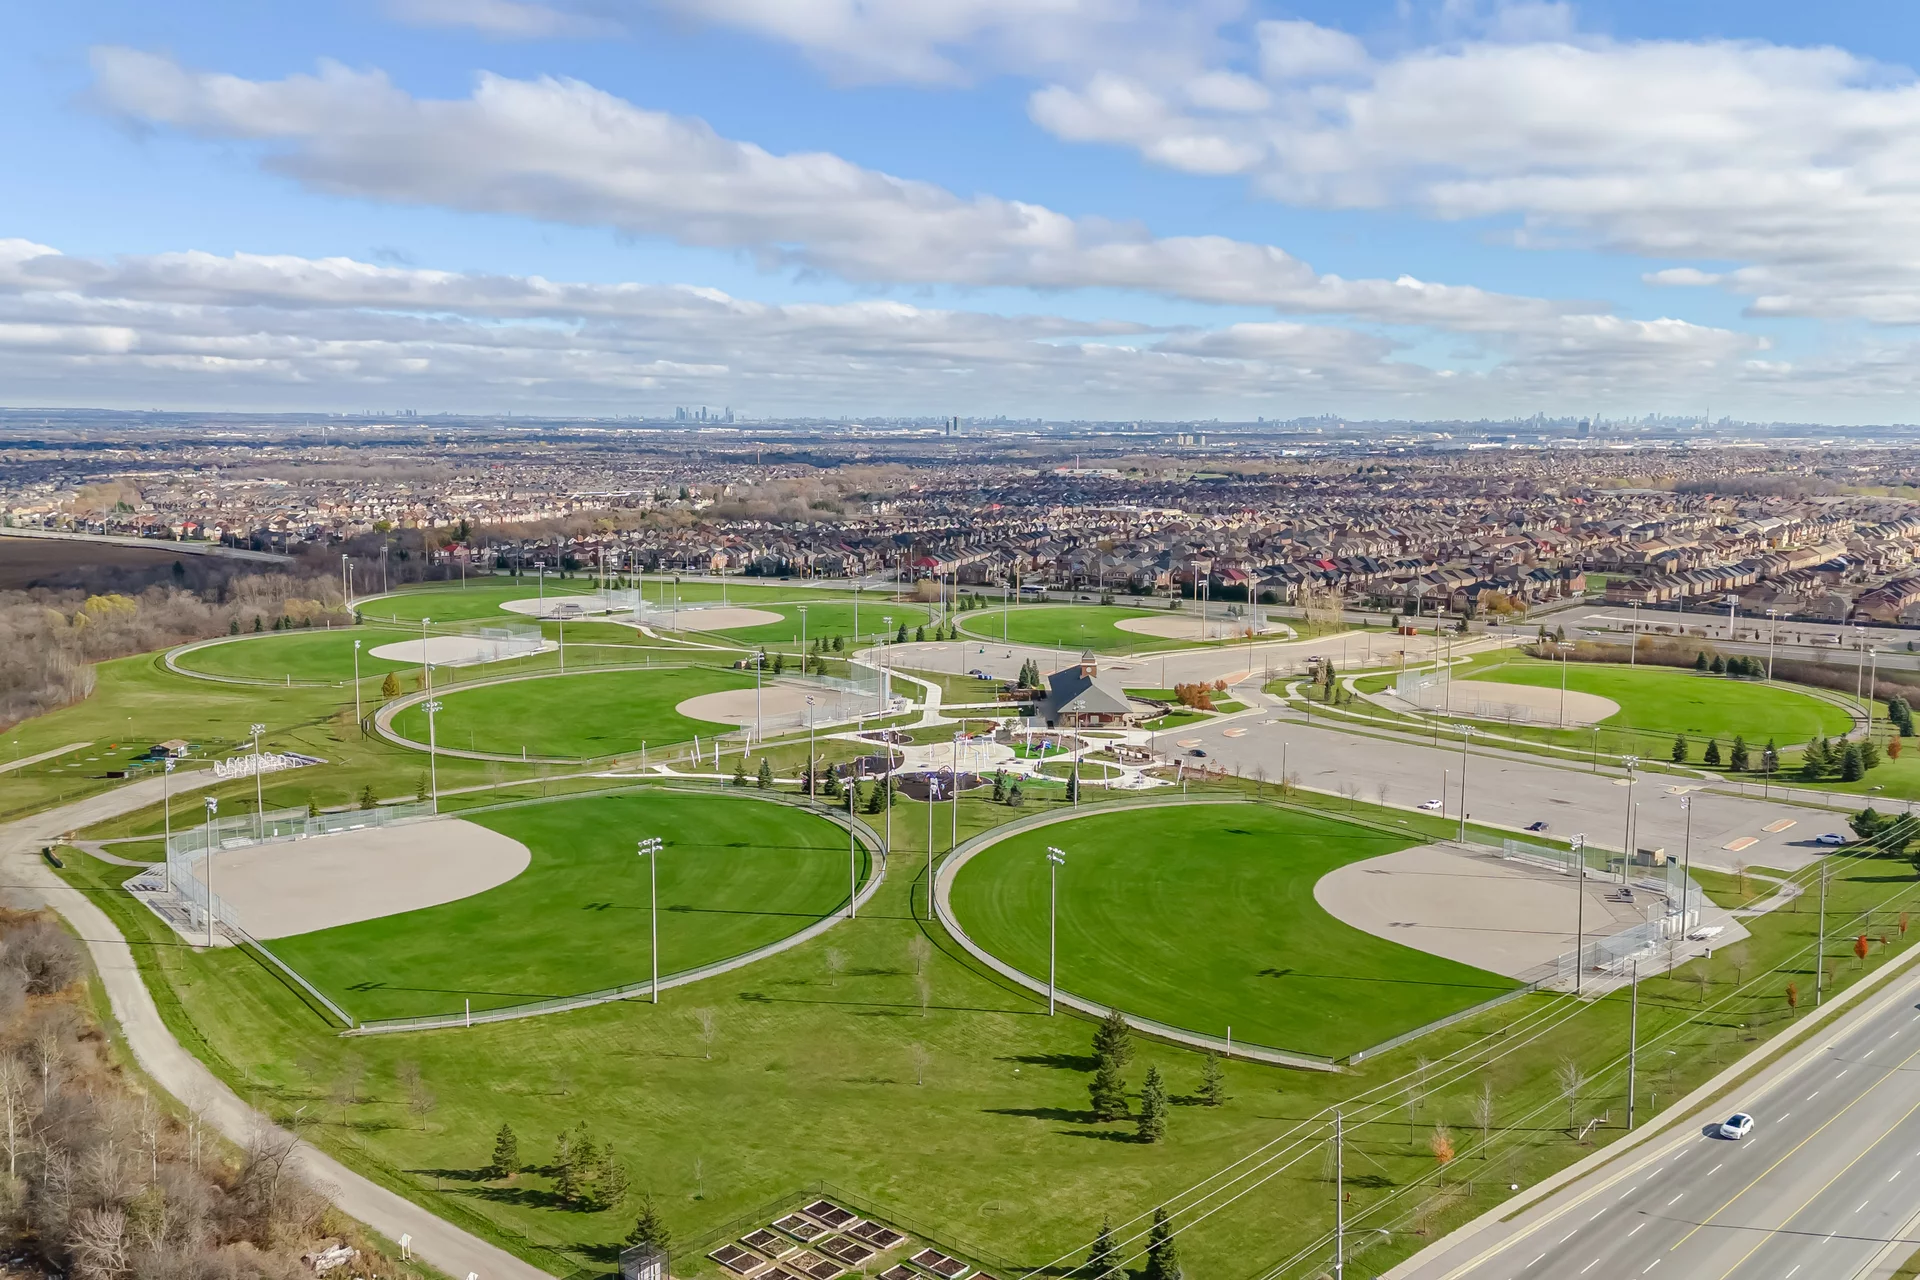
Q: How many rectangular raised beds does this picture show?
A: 11